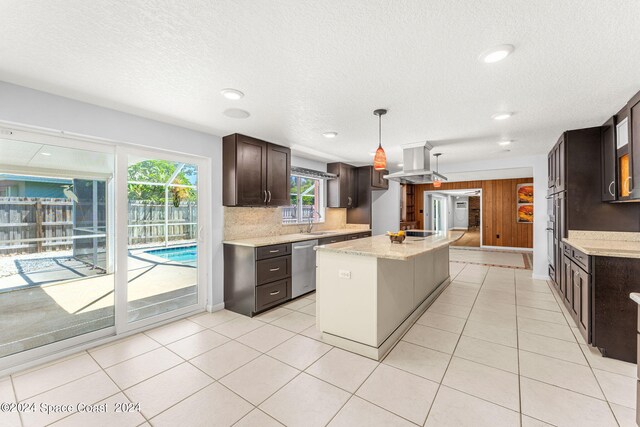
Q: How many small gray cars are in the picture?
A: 0